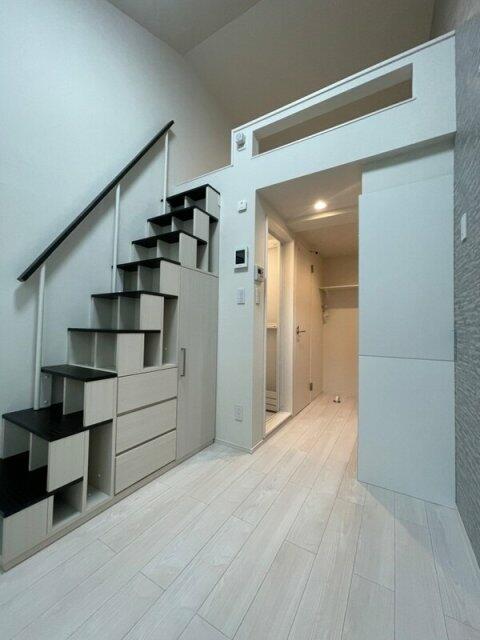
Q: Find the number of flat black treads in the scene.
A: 9